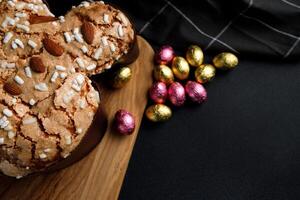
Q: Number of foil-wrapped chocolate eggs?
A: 12